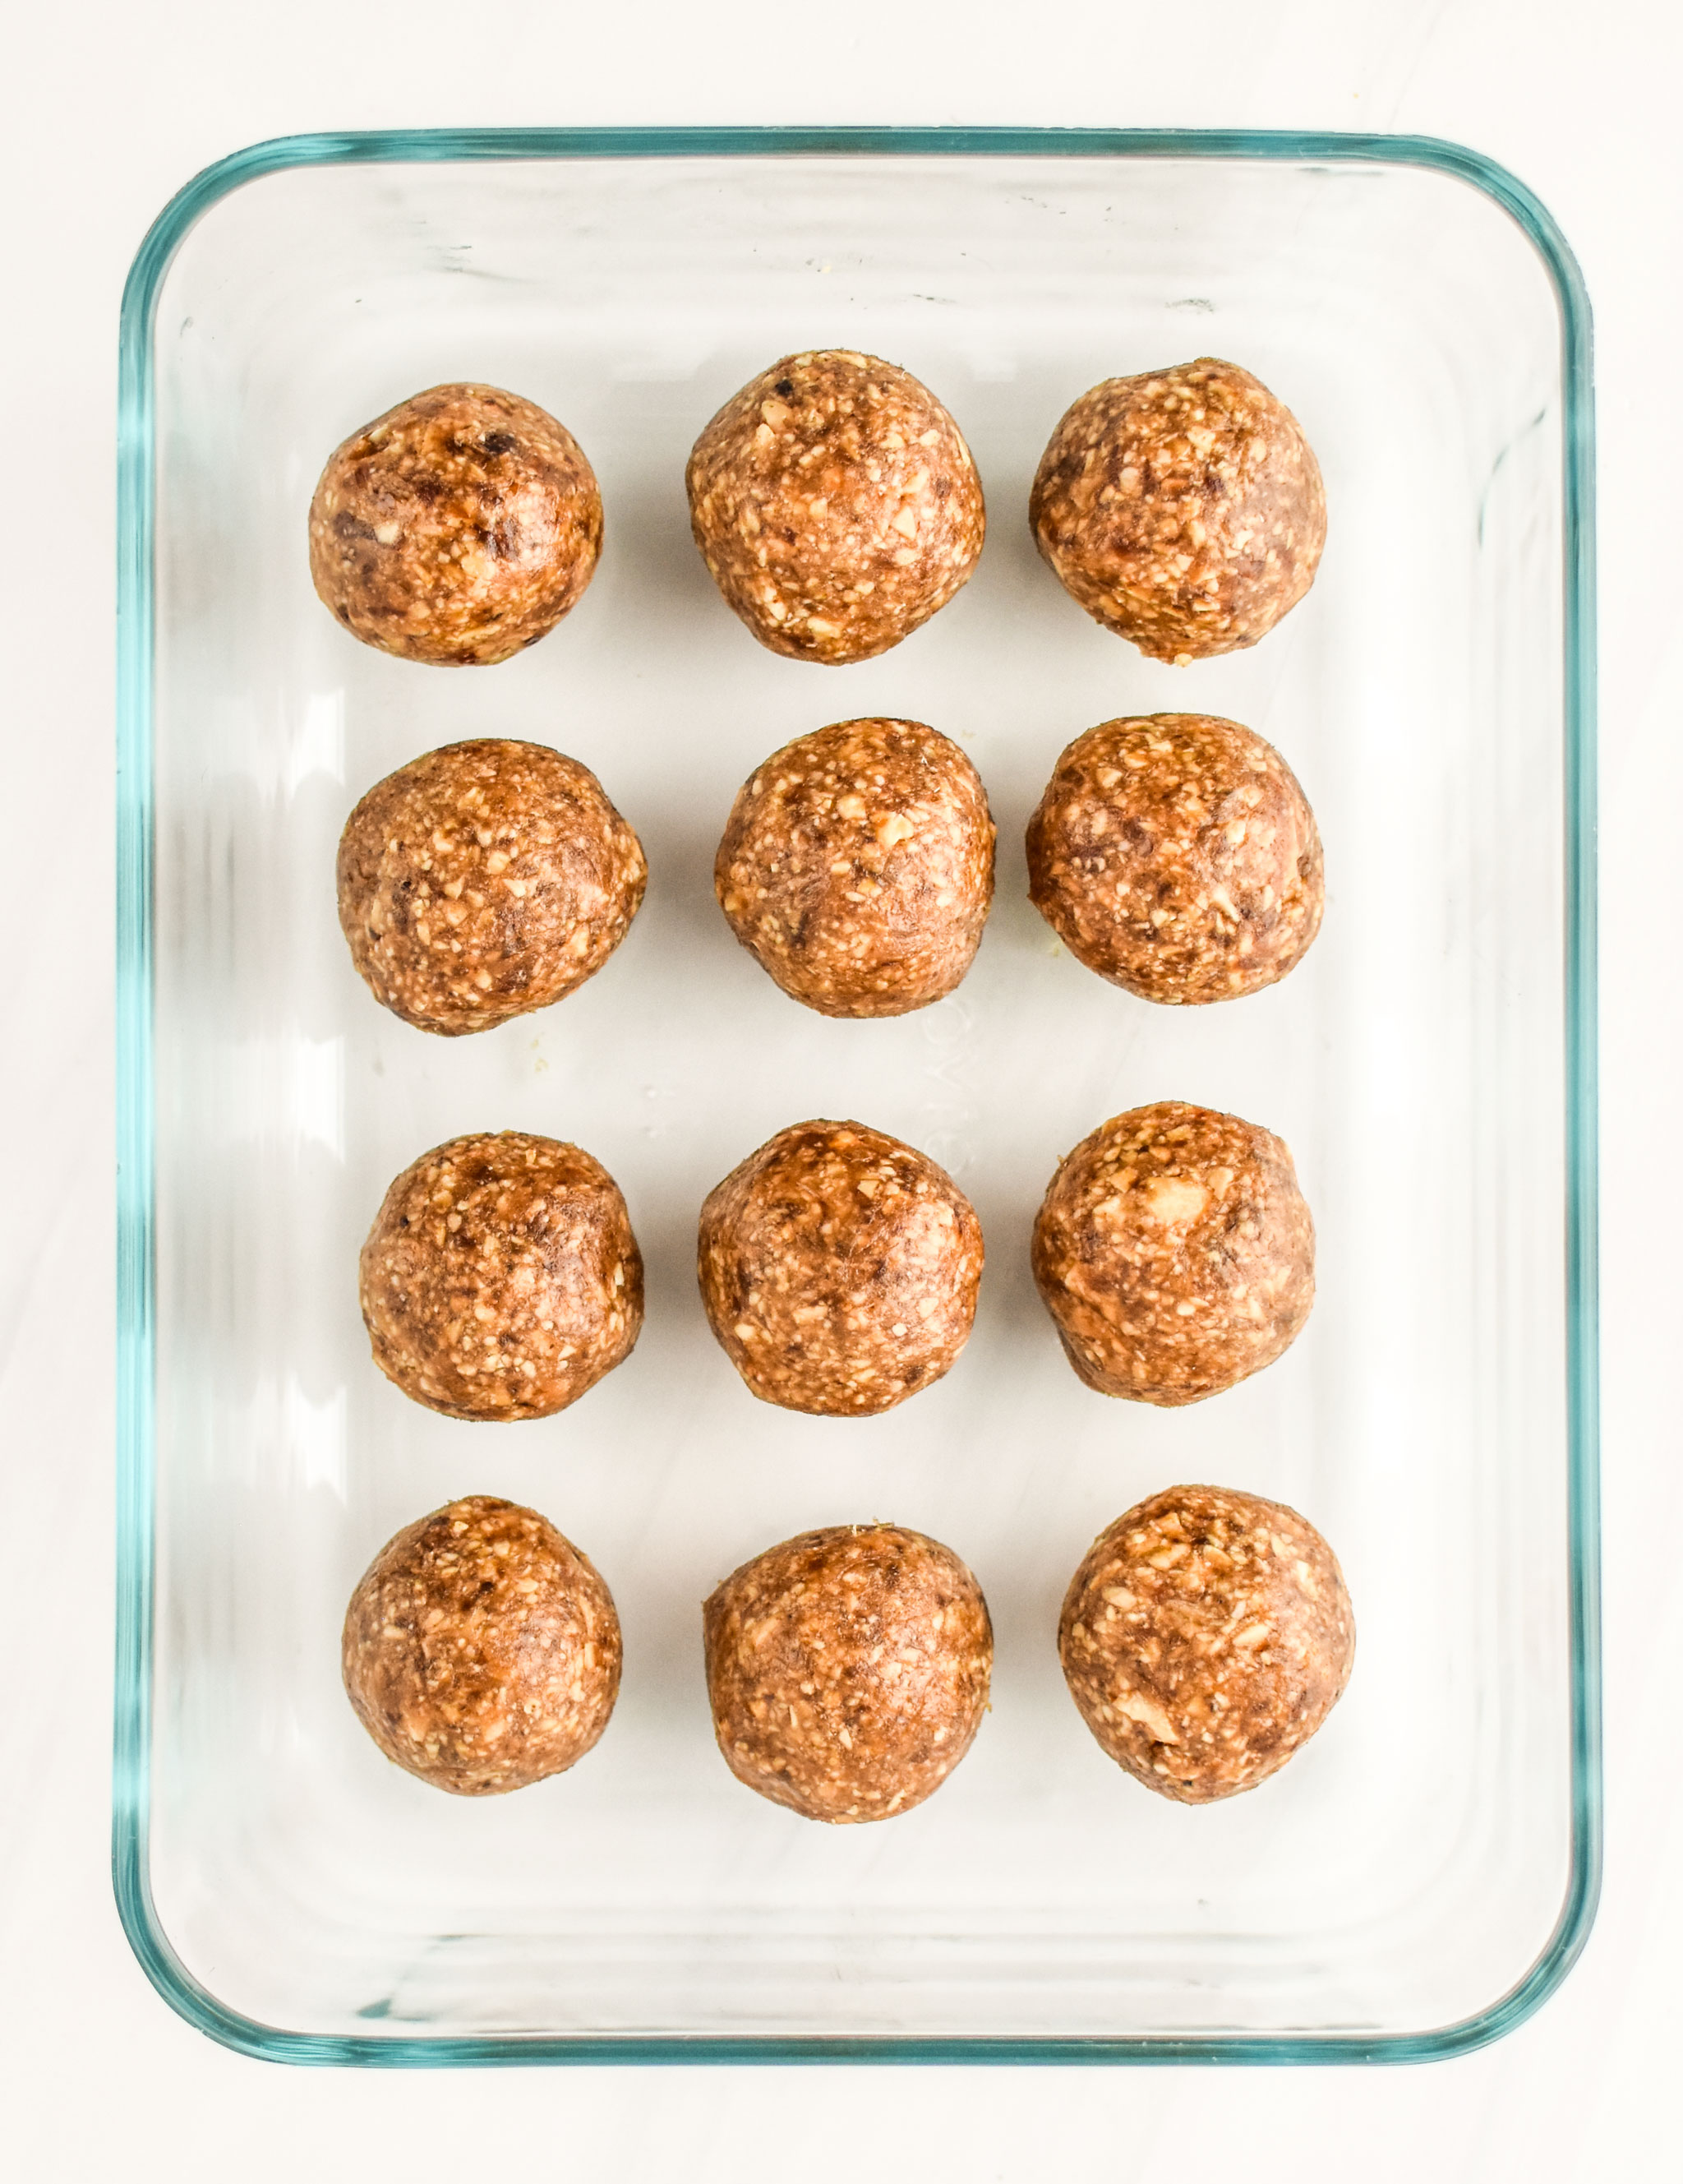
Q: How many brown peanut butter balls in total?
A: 12